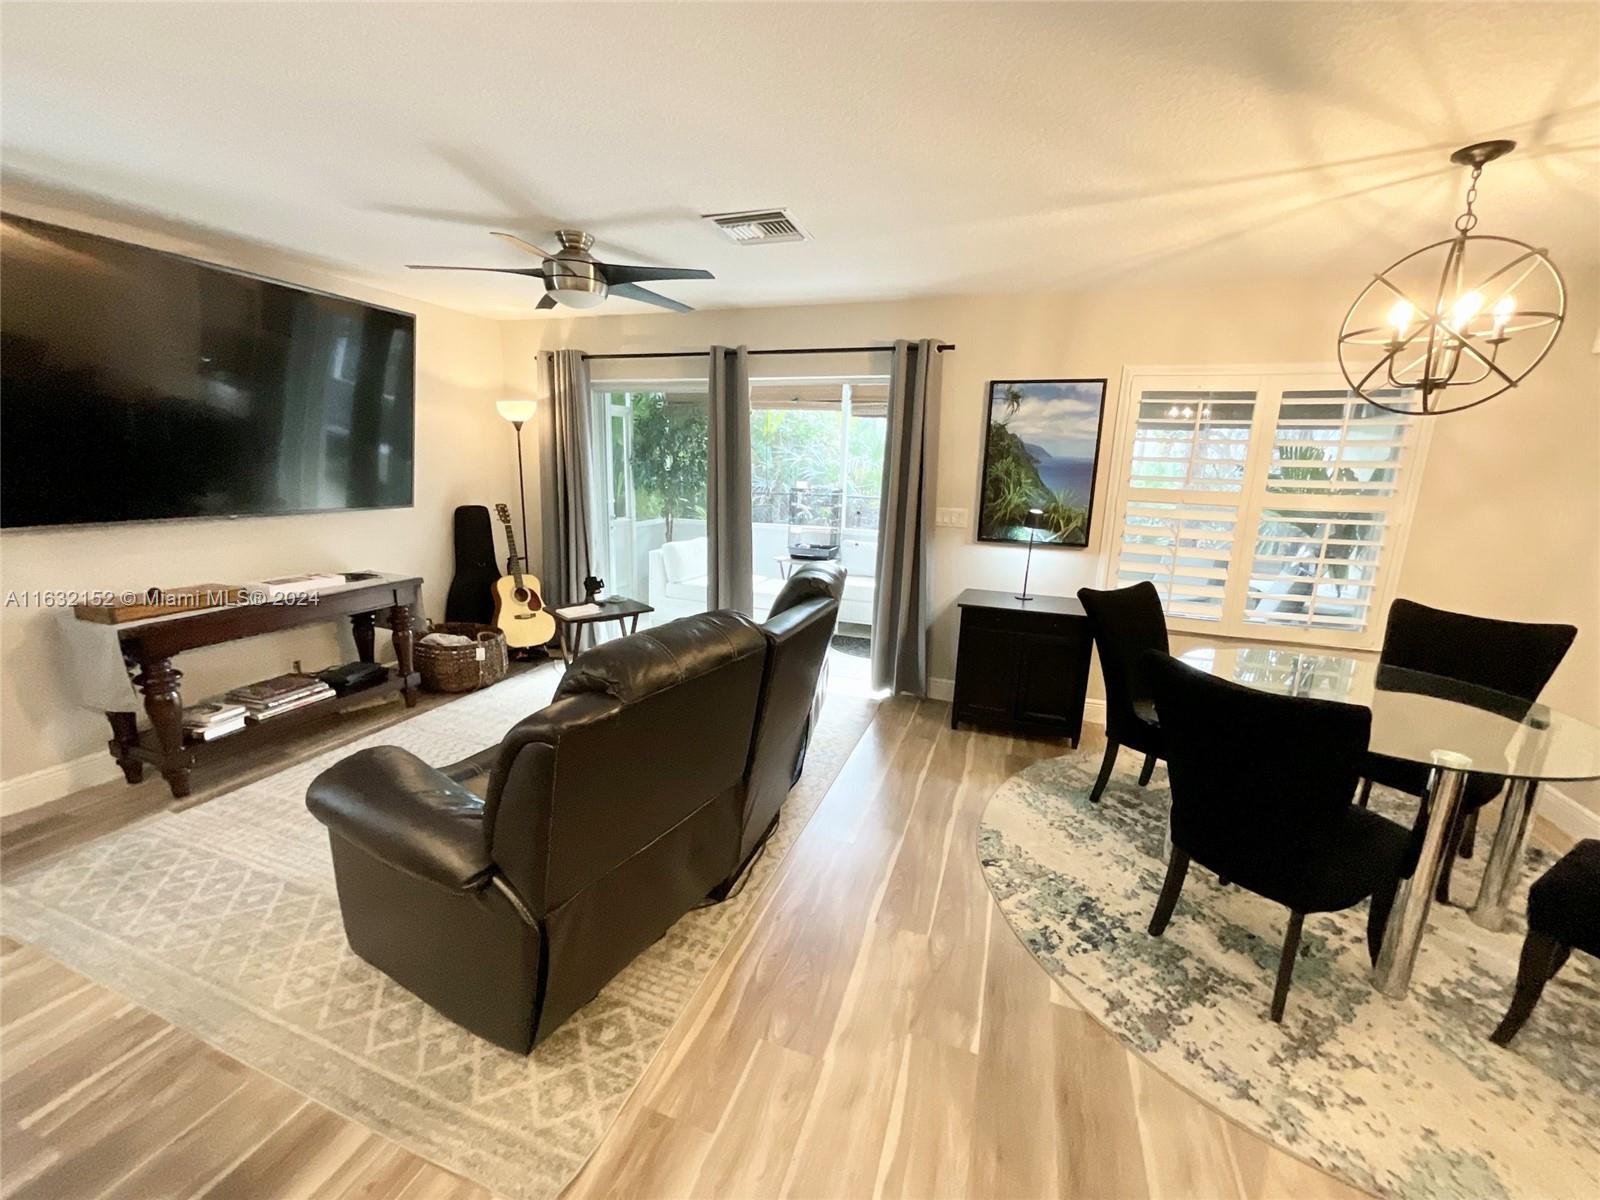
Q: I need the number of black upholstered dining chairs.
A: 4